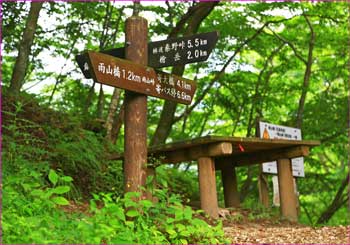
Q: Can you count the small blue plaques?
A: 0